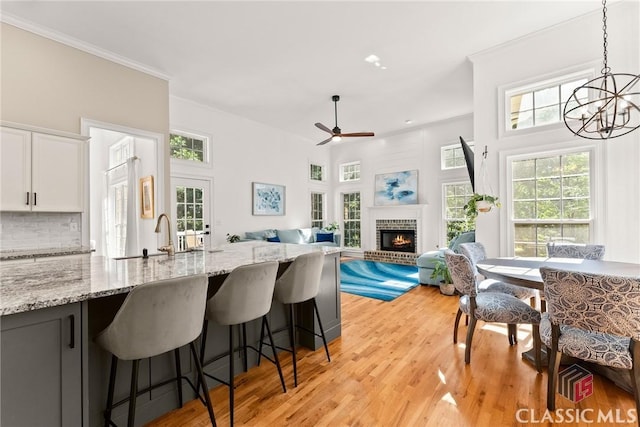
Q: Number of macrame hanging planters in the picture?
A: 1